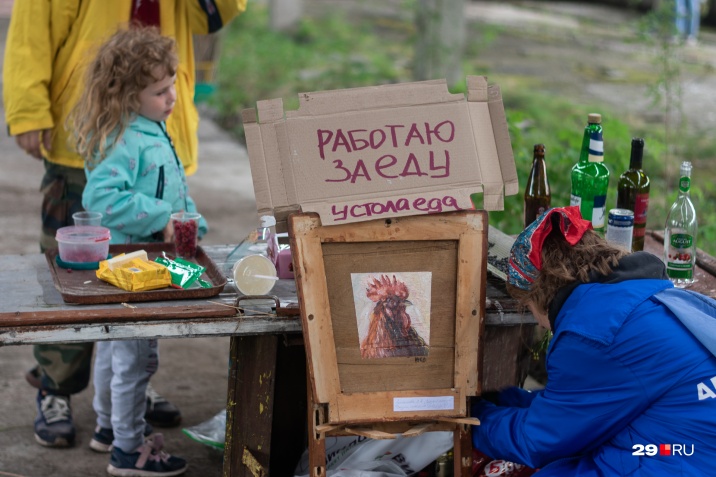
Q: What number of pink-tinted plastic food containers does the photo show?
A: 1